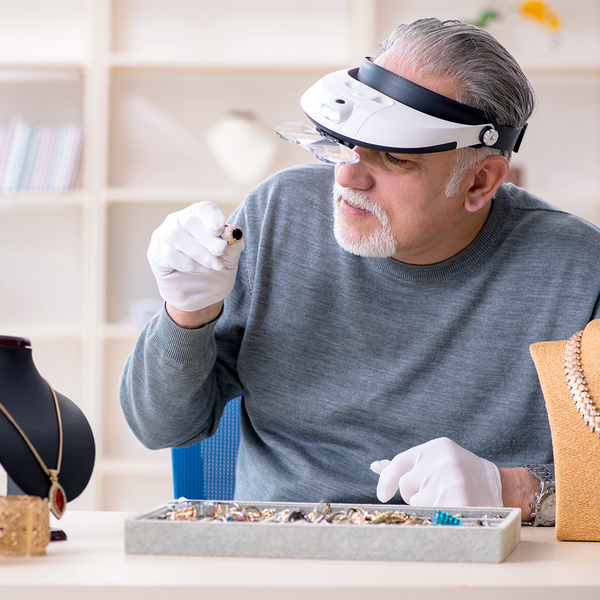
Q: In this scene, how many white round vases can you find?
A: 1